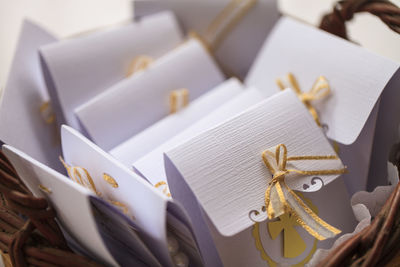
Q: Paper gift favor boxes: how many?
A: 10